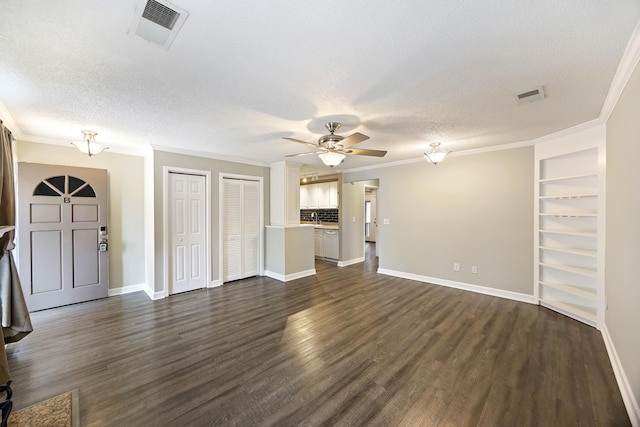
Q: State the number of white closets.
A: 2